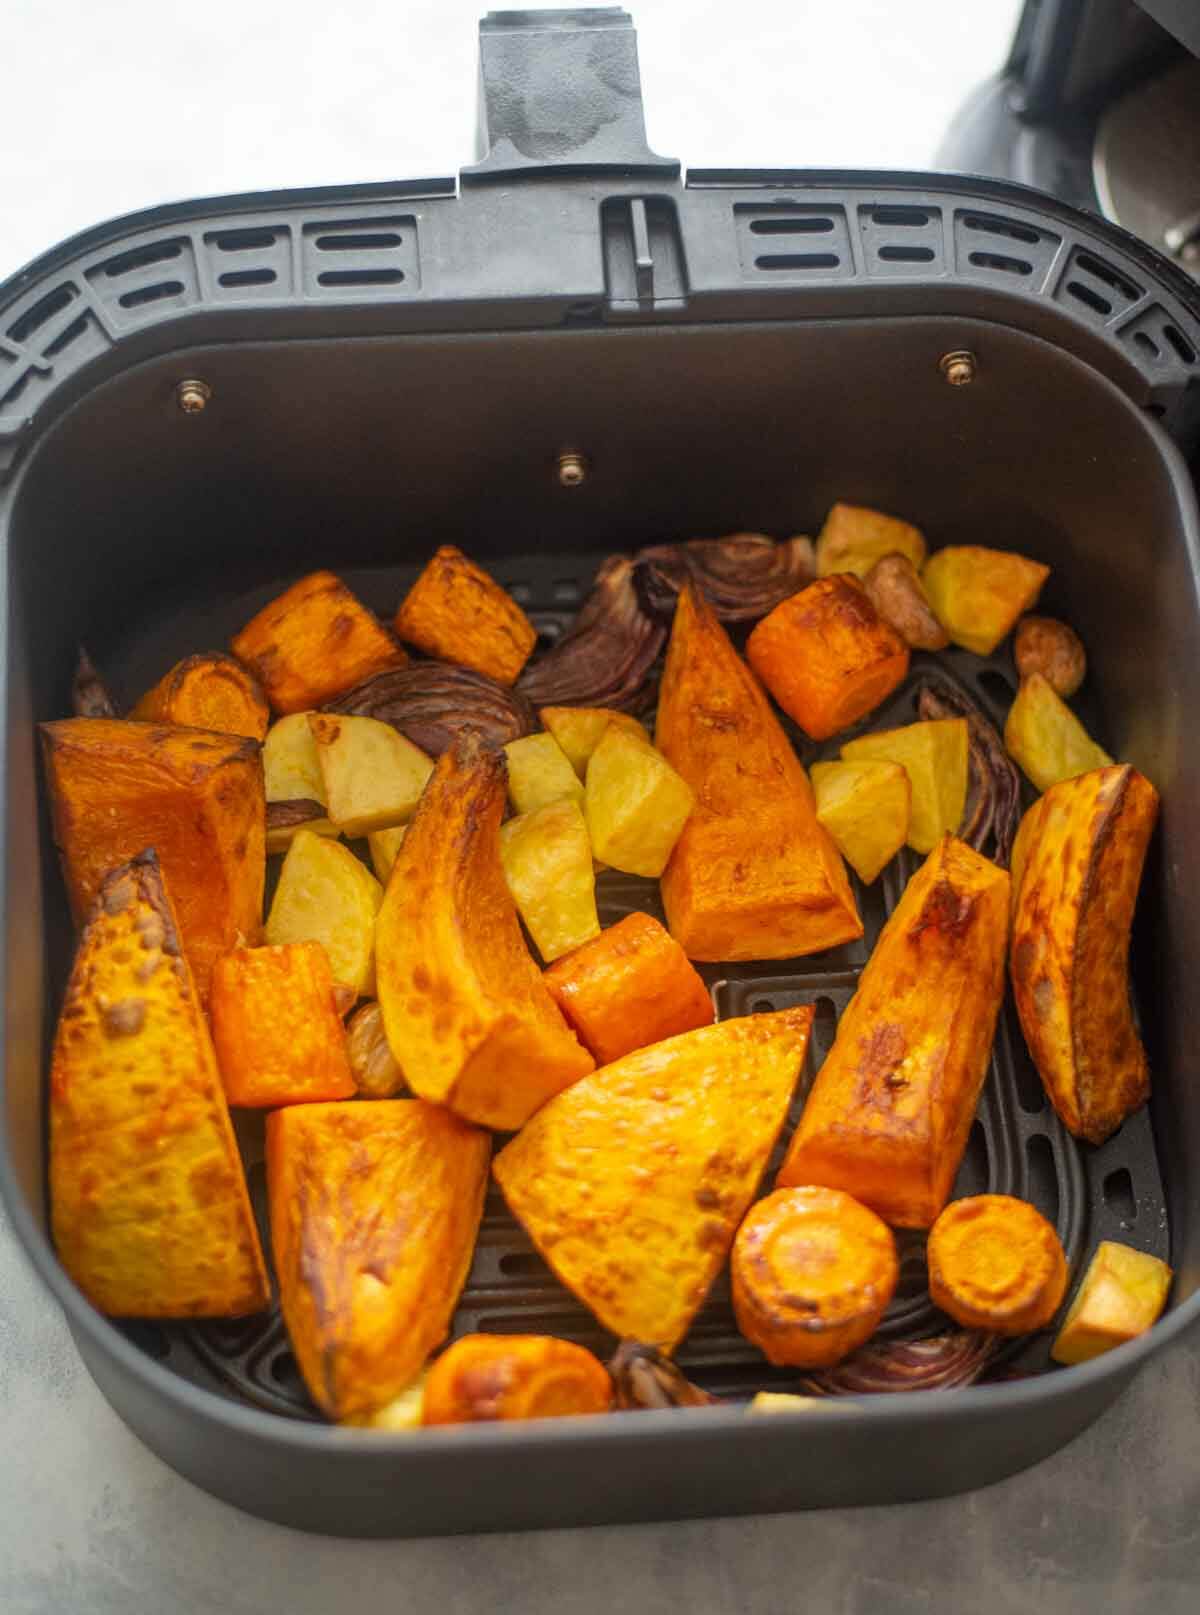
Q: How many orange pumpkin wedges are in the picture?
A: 8